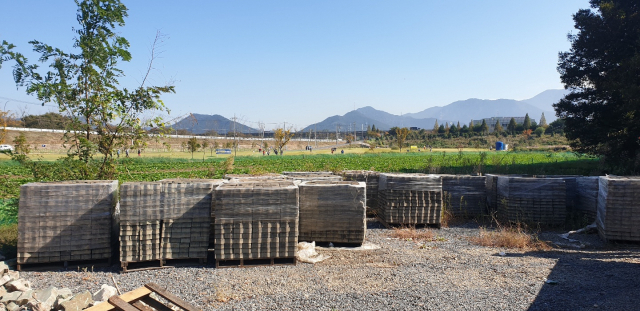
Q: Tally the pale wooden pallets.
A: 1